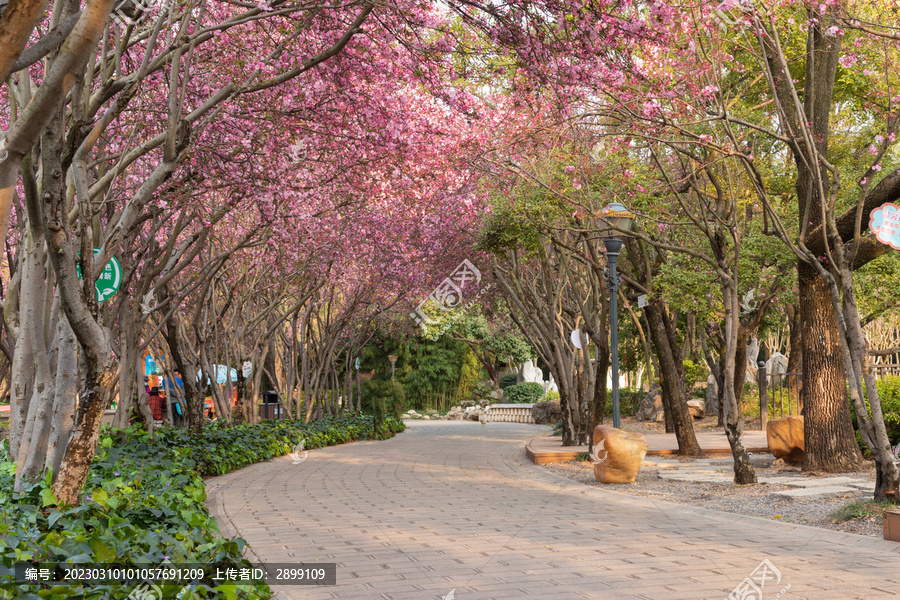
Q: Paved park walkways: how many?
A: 1